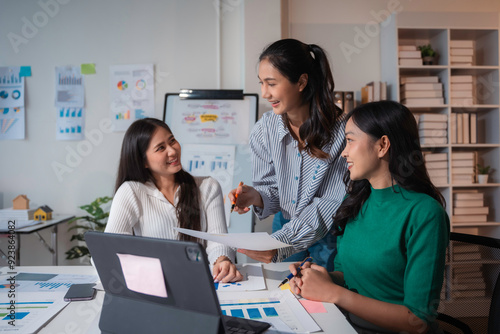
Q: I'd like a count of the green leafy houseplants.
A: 3